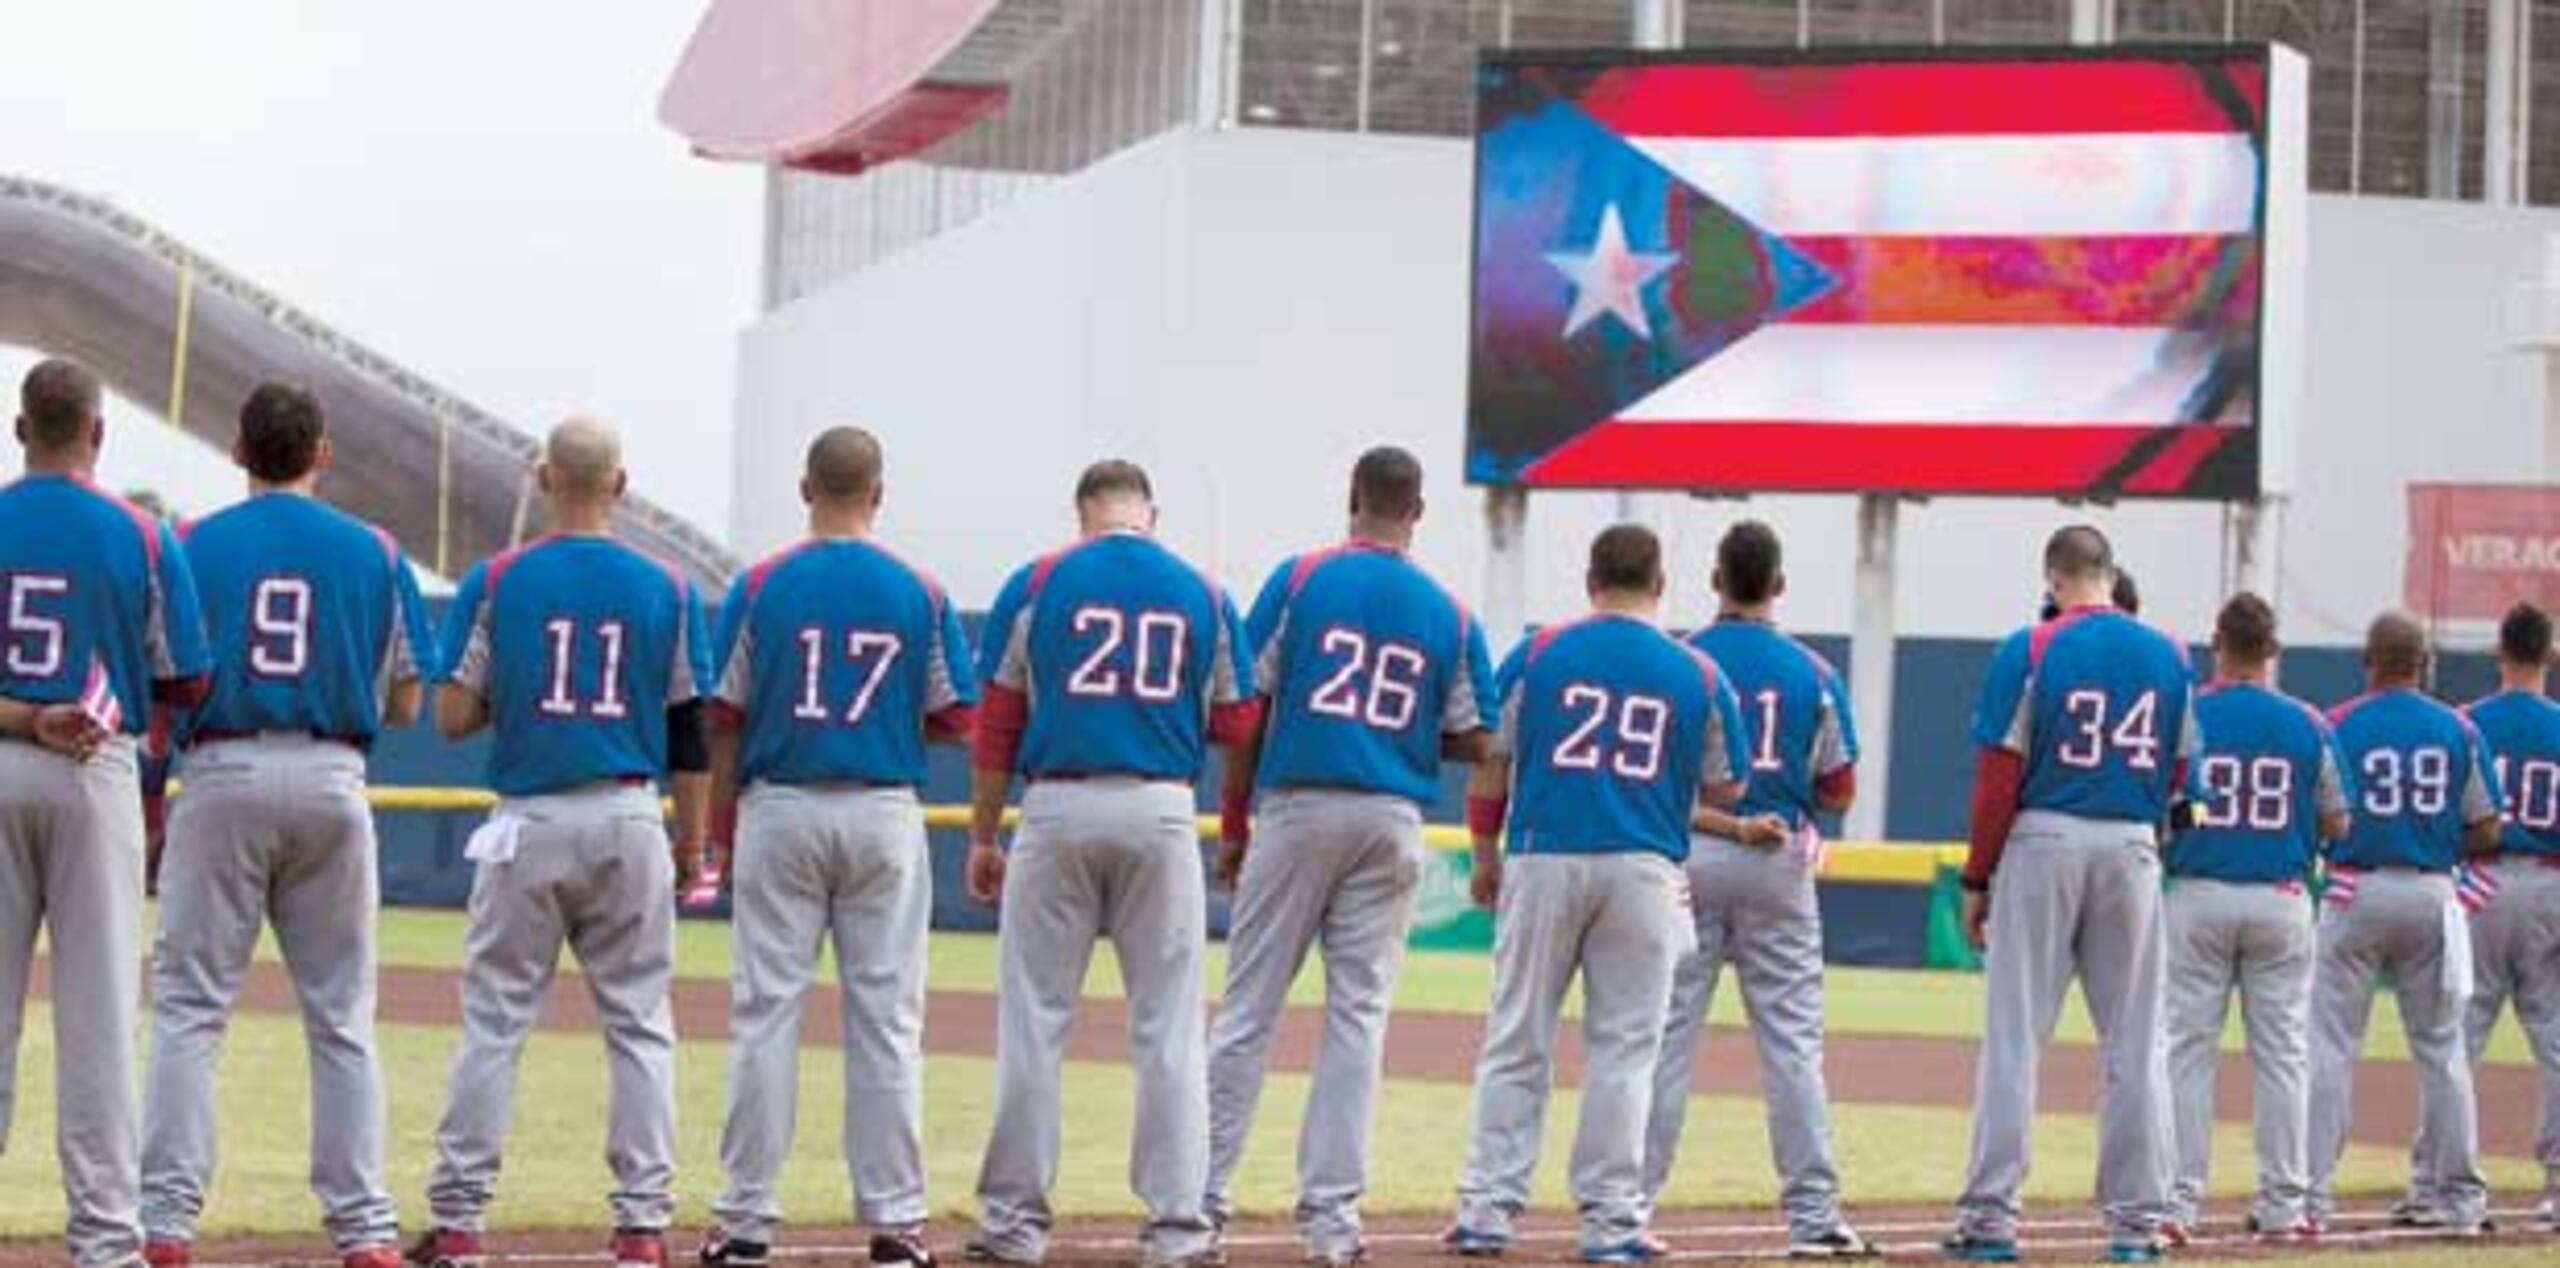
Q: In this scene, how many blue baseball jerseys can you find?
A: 12